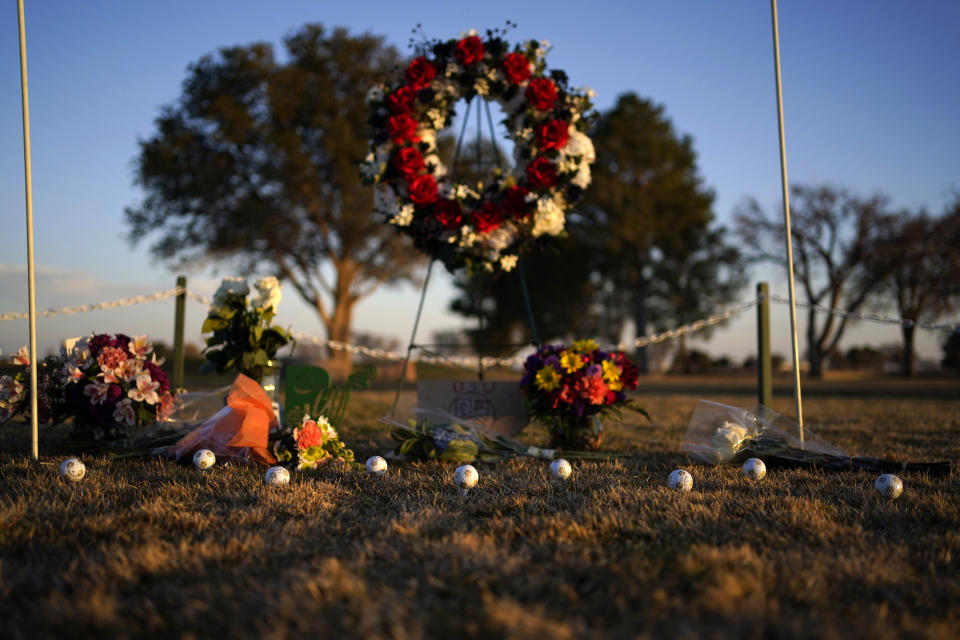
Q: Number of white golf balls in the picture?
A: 9